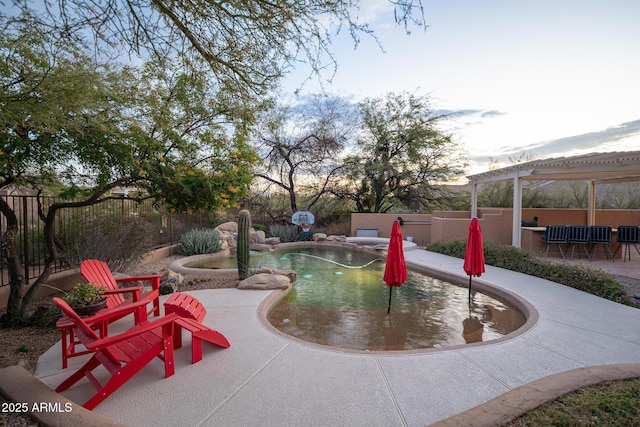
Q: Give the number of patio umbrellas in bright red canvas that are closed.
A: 2